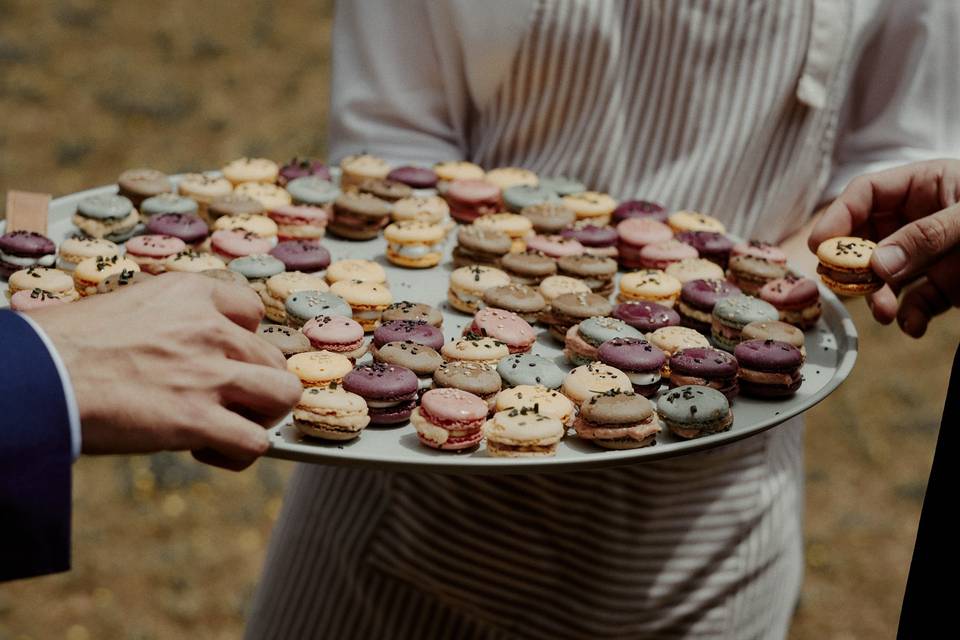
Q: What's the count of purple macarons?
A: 15